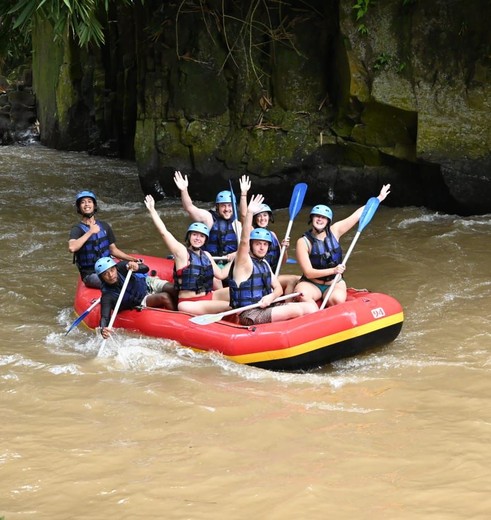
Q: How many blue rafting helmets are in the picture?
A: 7